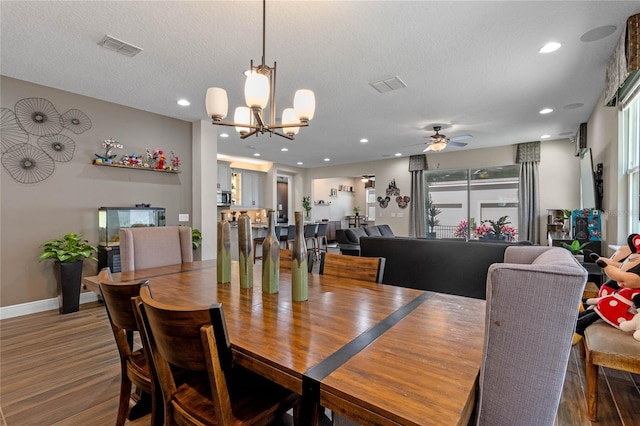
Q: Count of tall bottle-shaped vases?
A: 4